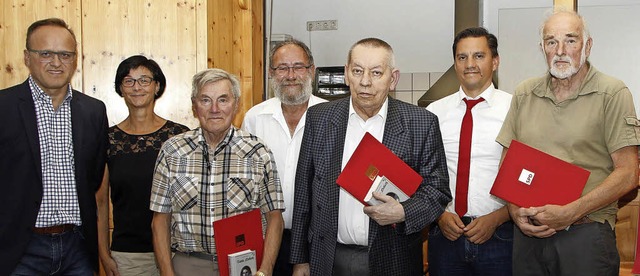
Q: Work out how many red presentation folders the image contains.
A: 3